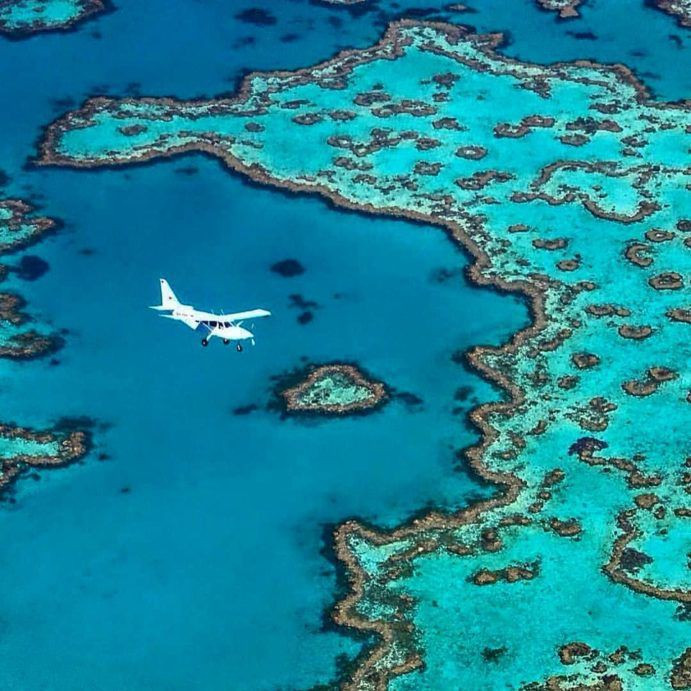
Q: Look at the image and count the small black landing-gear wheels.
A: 3